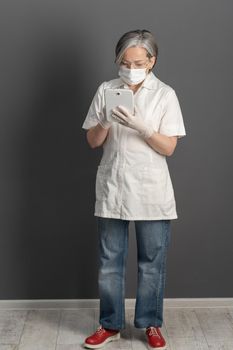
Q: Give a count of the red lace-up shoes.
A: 2